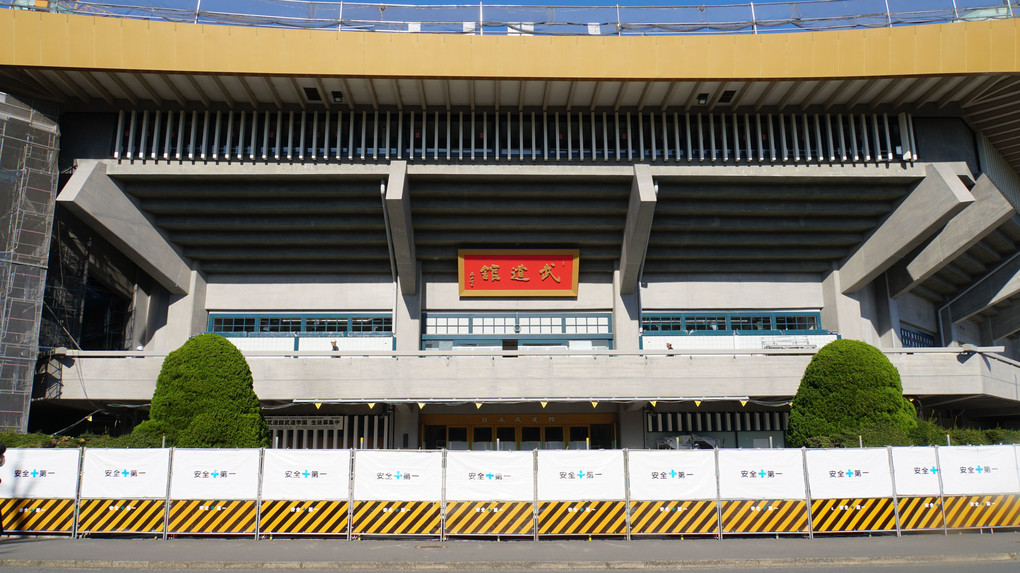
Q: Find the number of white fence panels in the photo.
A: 12